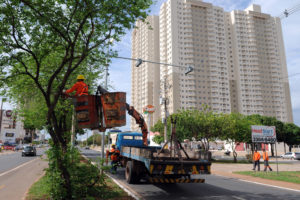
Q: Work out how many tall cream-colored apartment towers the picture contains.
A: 3